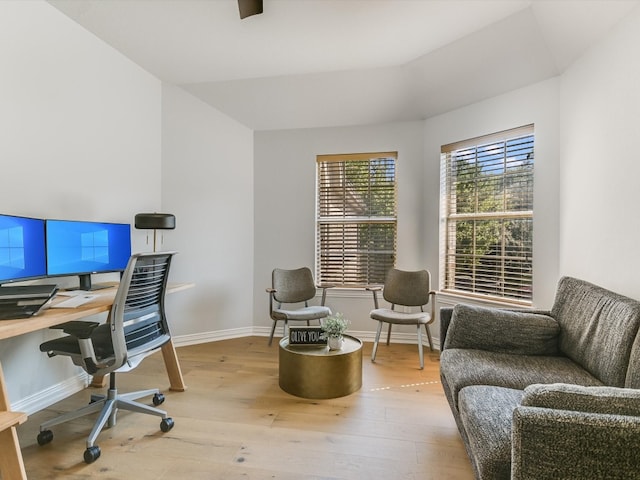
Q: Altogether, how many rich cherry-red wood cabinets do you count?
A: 0